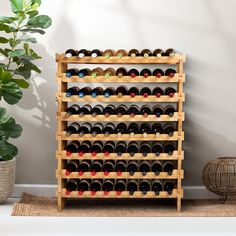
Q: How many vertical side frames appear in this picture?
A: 2